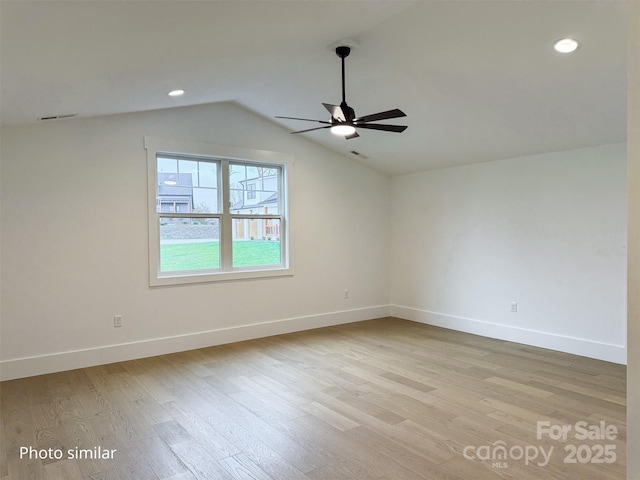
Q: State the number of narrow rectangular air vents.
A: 2